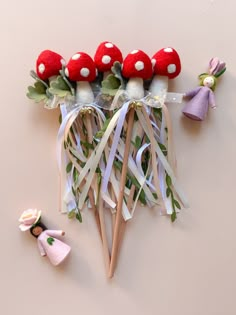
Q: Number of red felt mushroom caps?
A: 5